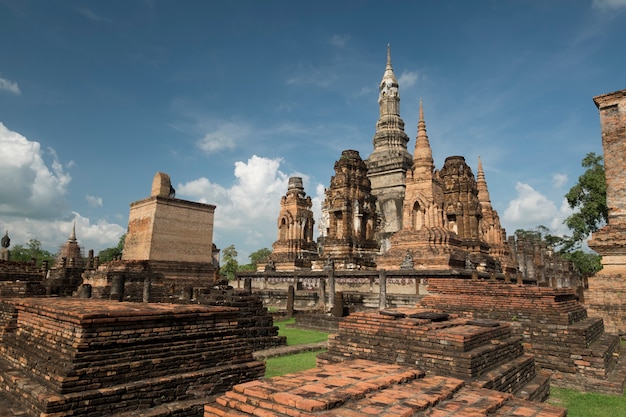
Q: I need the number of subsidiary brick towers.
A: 5